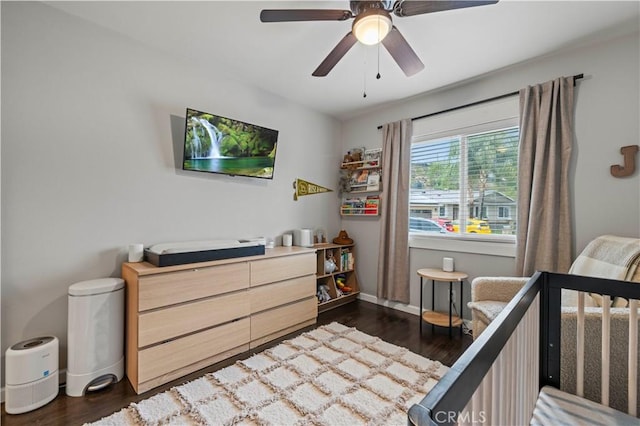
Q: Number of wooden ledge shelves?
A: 3